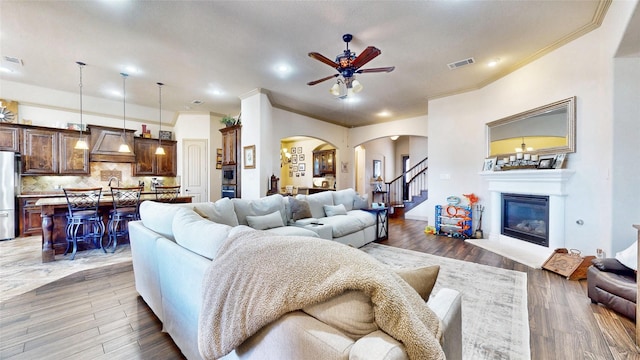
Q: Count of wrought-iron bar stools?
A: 3